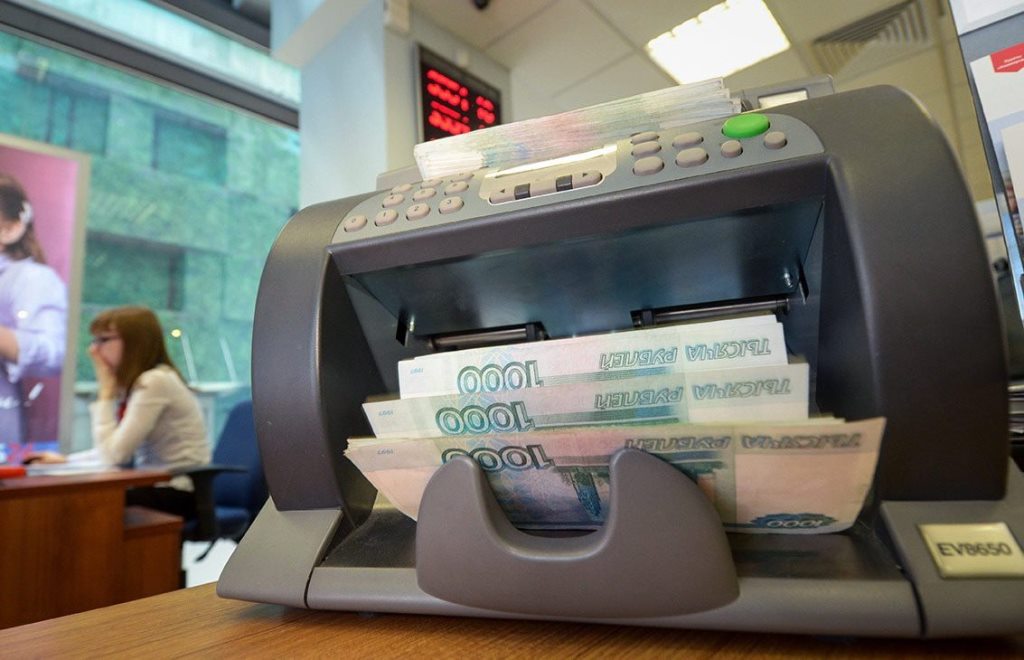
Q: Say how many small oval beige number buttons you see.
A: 10